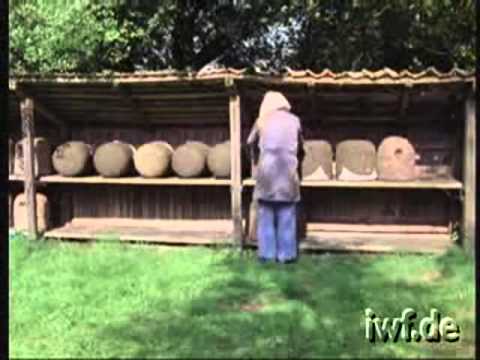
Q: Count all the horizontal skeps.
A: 5